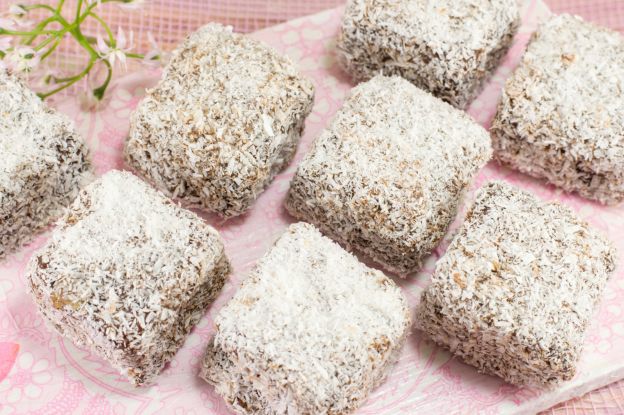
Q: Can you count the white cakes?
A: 8